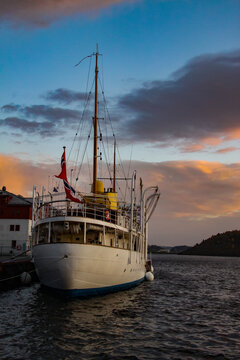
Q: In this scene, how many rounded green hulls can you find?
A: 0